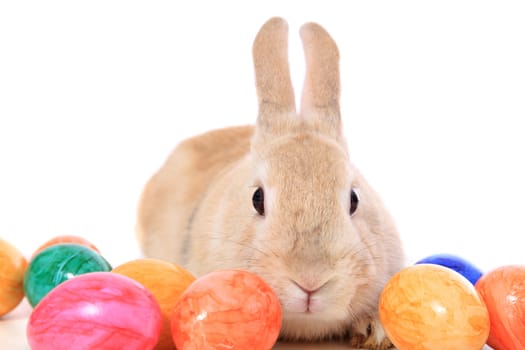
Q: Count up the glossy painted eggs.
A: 9